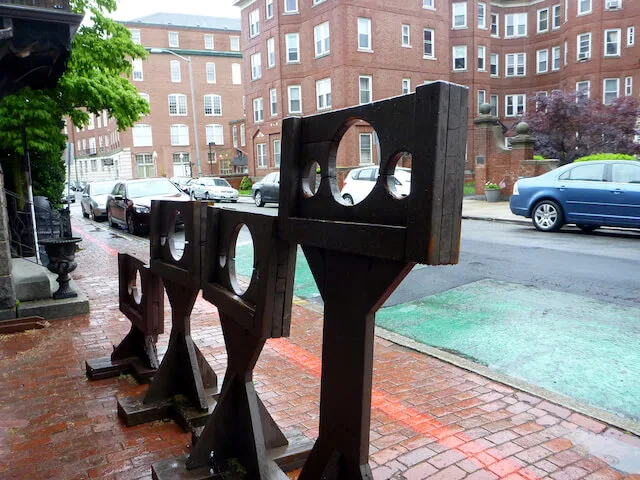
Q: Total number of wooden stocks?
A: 4